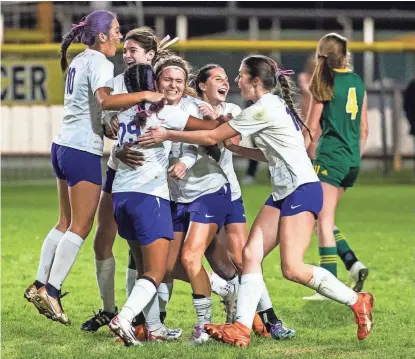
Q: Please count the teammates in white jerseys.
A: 6